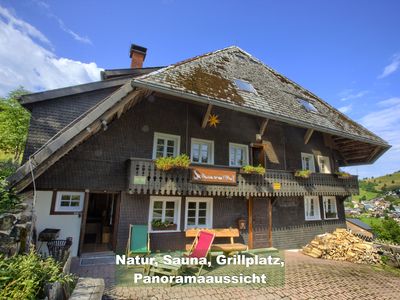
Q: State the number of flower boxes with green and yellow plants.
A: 4